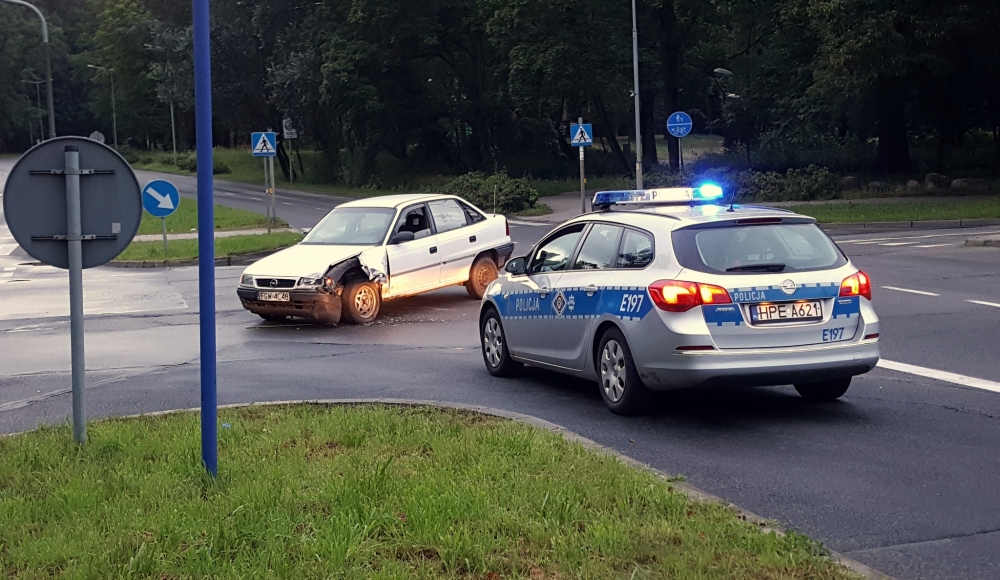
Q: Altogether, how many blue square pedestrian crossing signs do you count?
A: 2